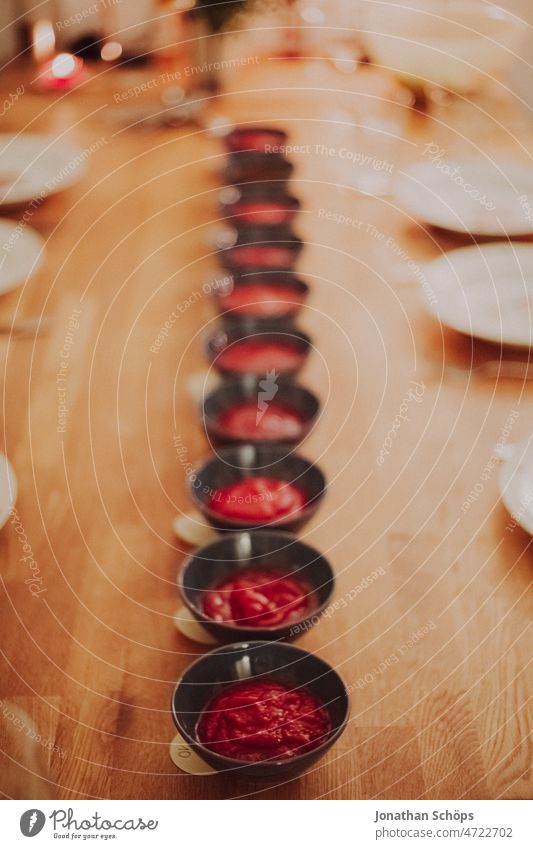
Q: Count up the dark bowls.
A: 10